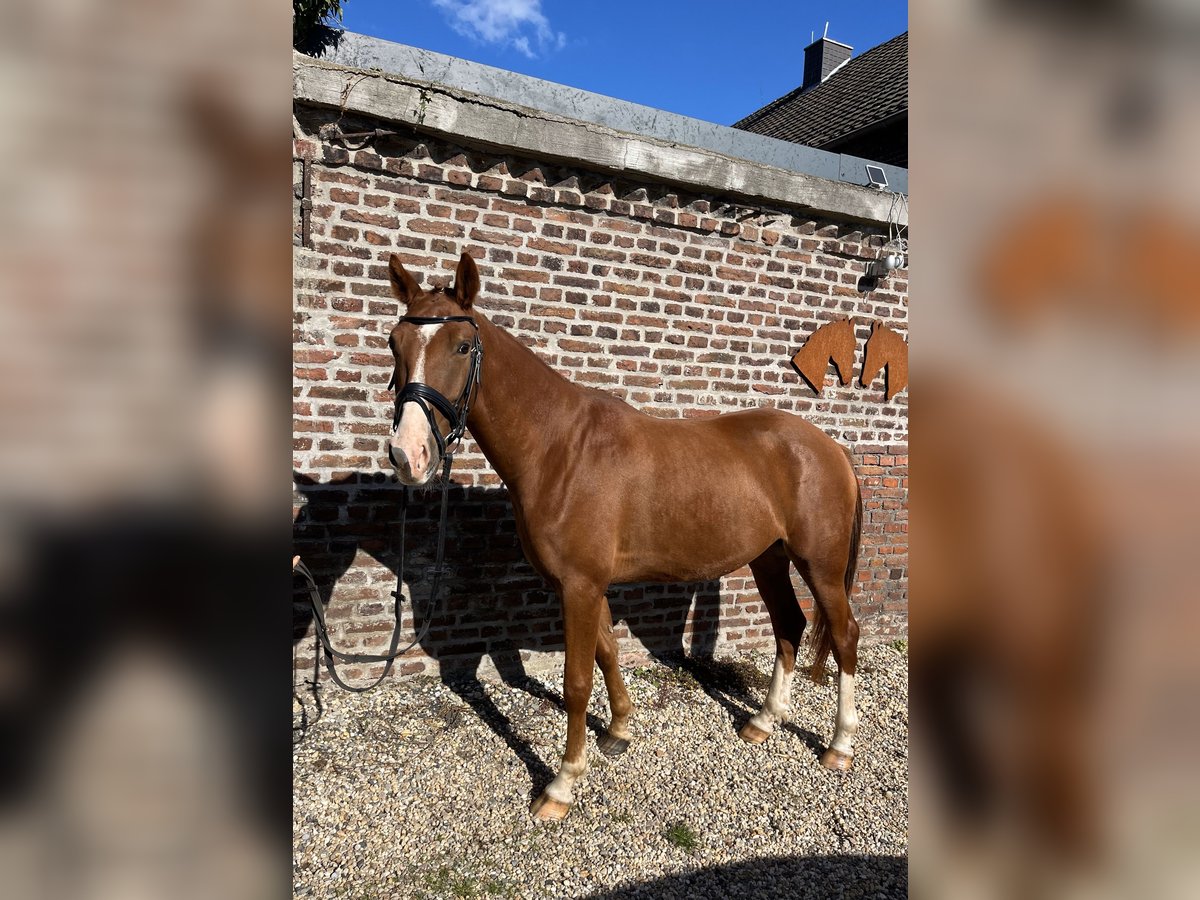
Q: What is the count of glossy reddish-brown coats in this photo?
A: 1